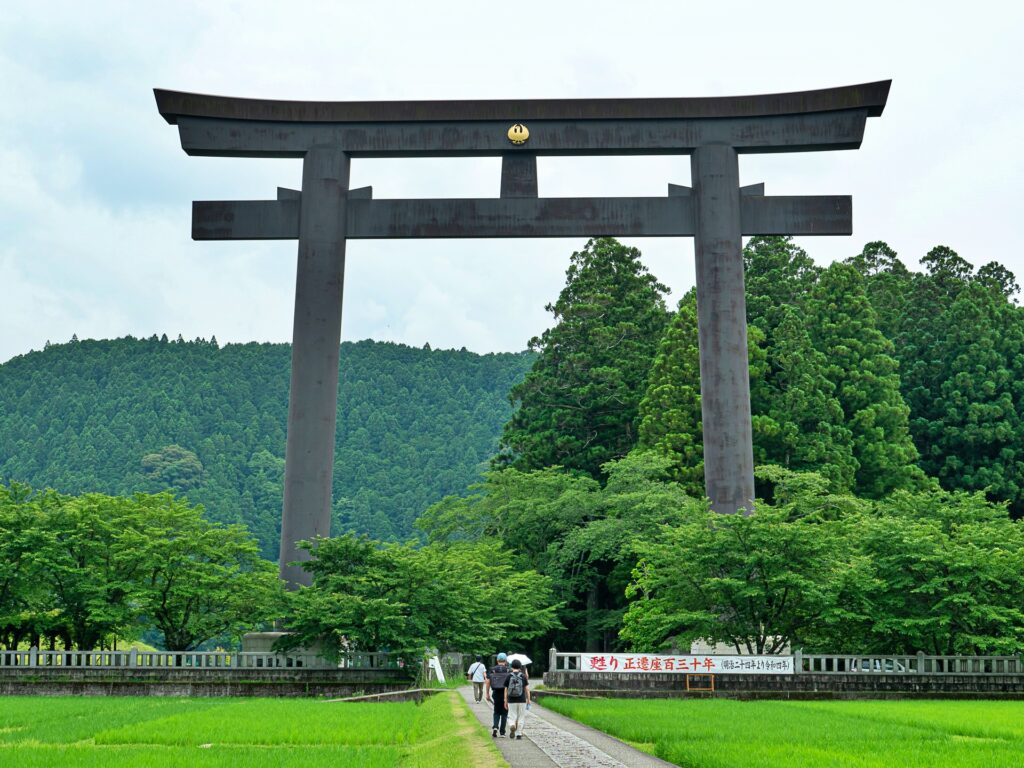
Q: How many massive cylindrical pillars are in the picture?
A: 2